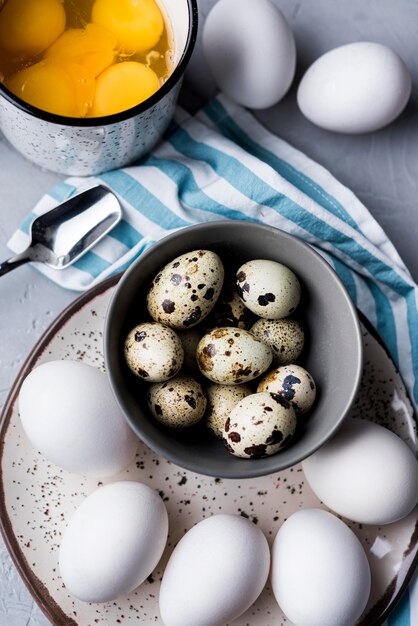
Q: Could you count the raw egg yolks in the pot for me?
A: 5